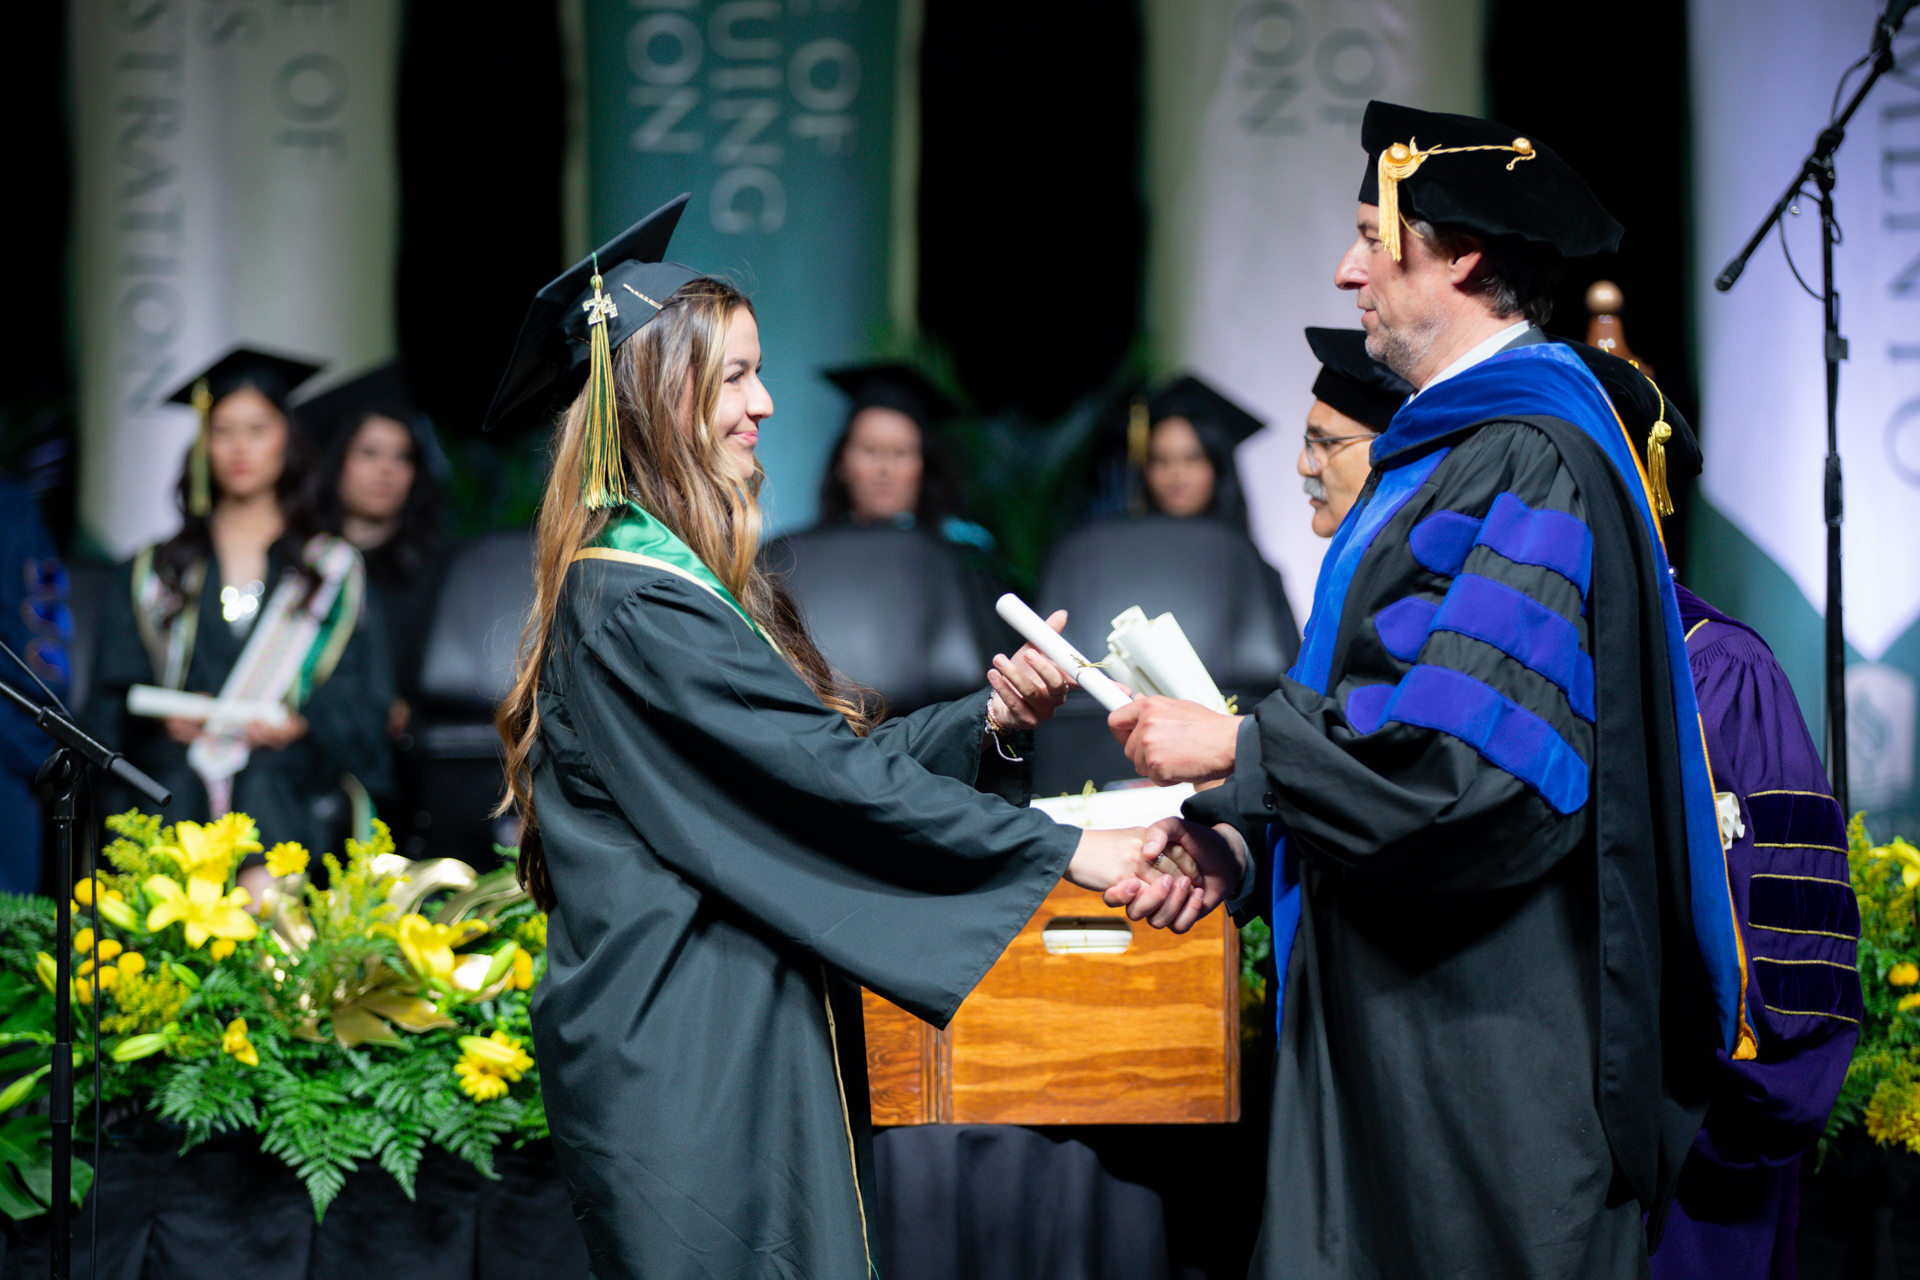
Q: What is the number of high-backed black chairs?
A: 3